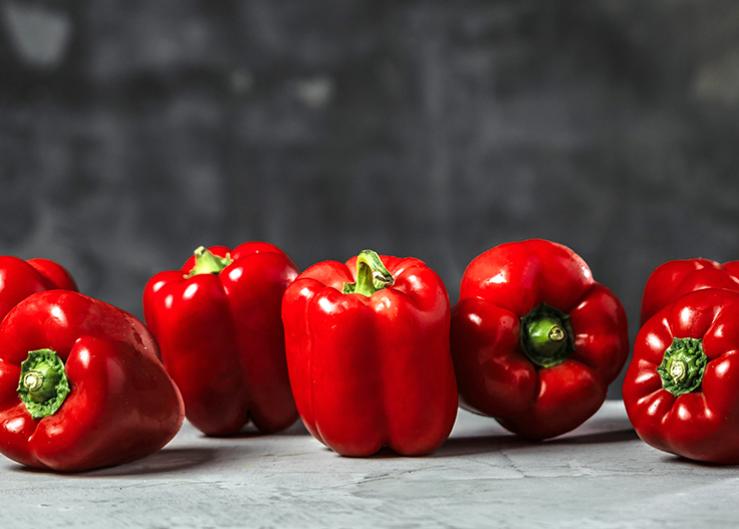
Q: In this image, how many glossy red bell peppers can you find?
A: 7